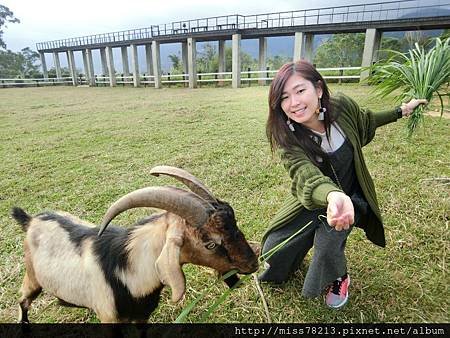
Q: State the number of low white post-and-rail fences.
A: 1